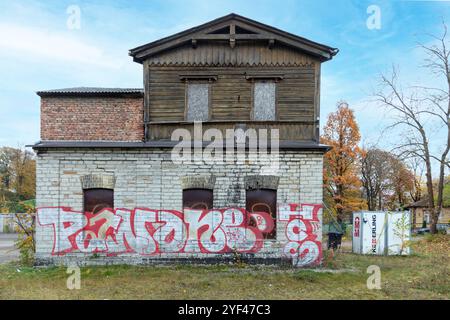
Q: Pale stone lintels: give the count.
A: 3